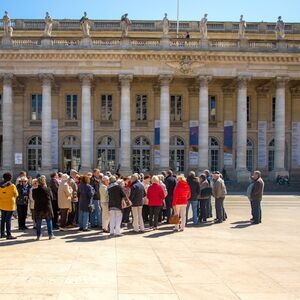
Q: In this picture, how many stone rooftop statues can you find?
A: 8